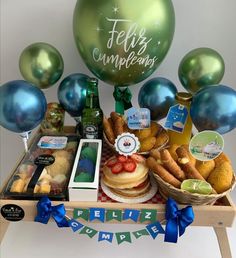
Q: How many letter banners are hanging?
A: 11